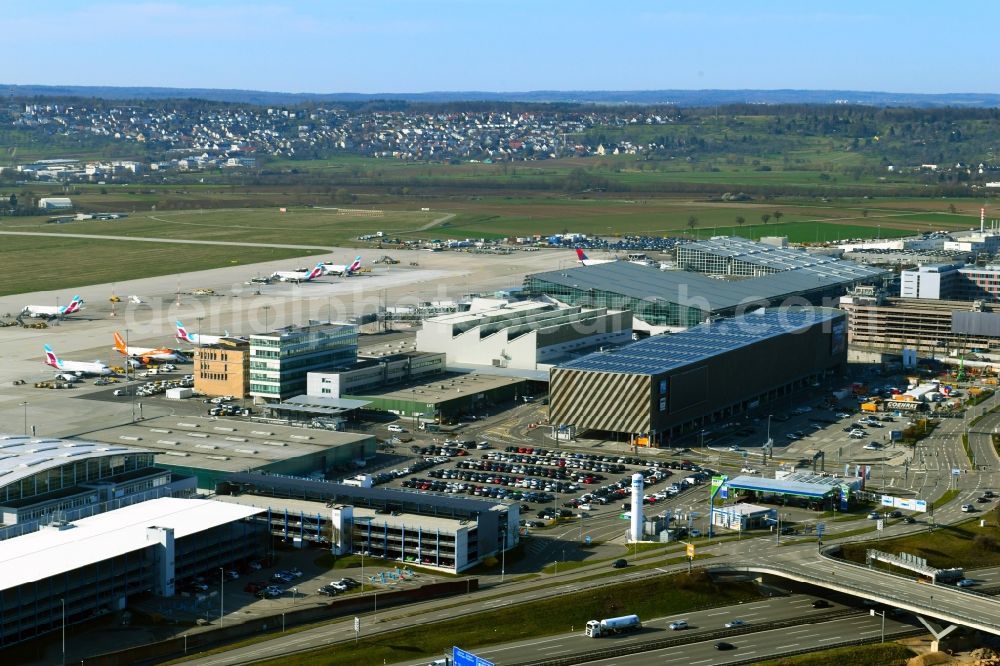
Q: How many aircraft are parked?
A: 7